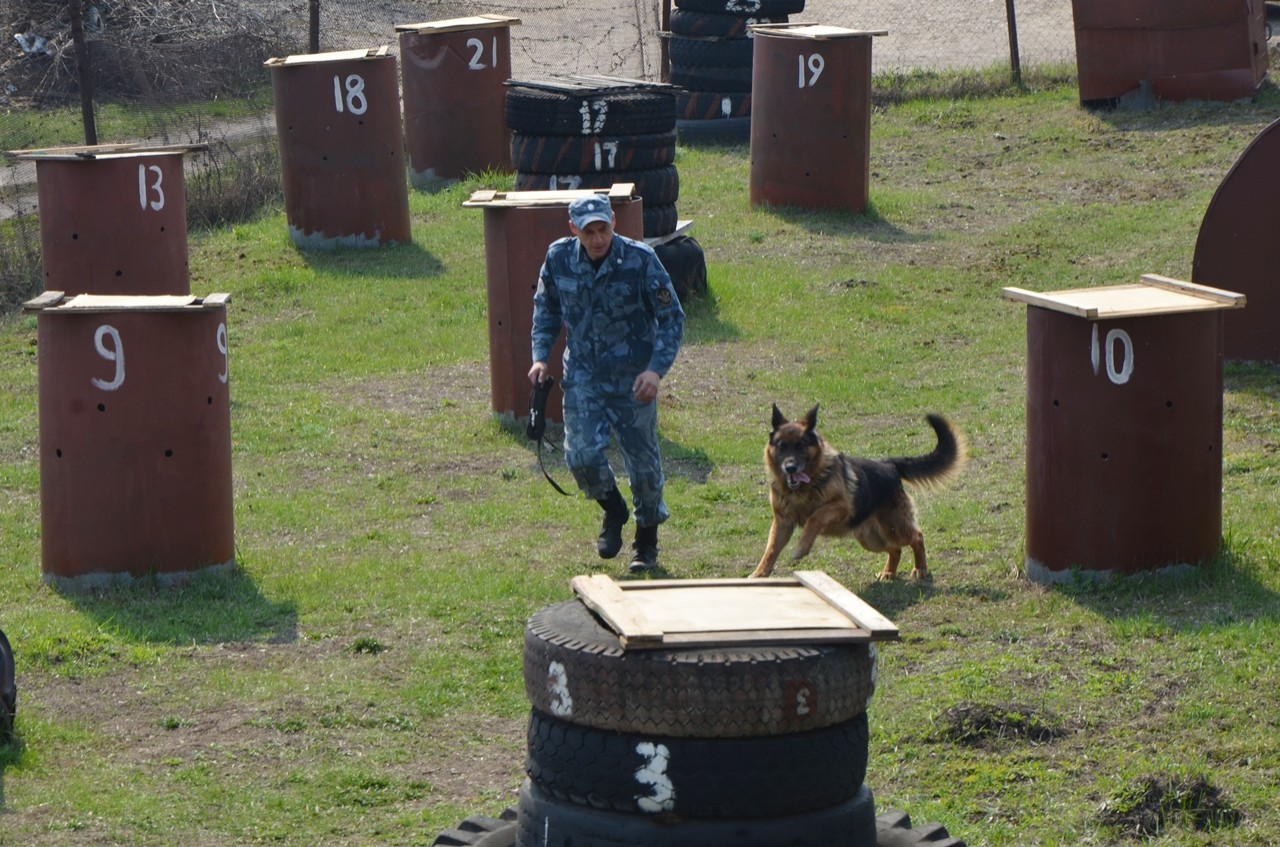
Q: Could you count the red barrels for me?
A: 7